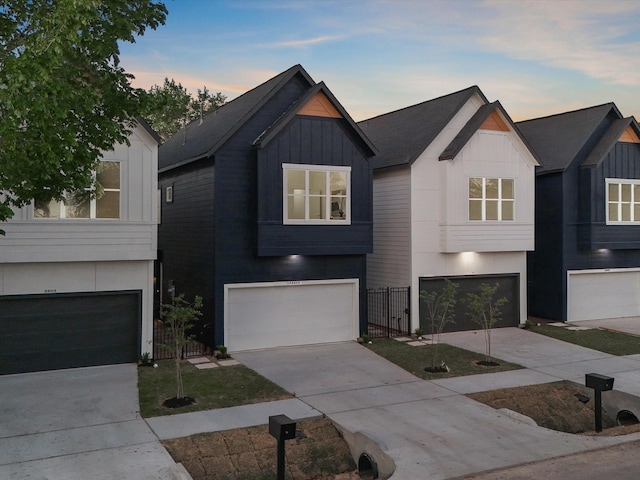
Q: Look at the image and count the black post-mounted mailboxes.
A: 2